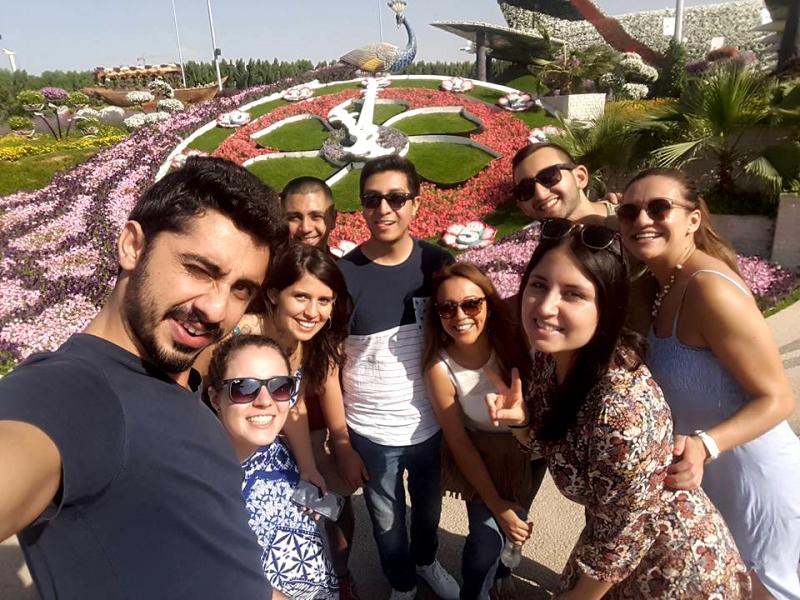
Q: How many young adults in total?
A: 9